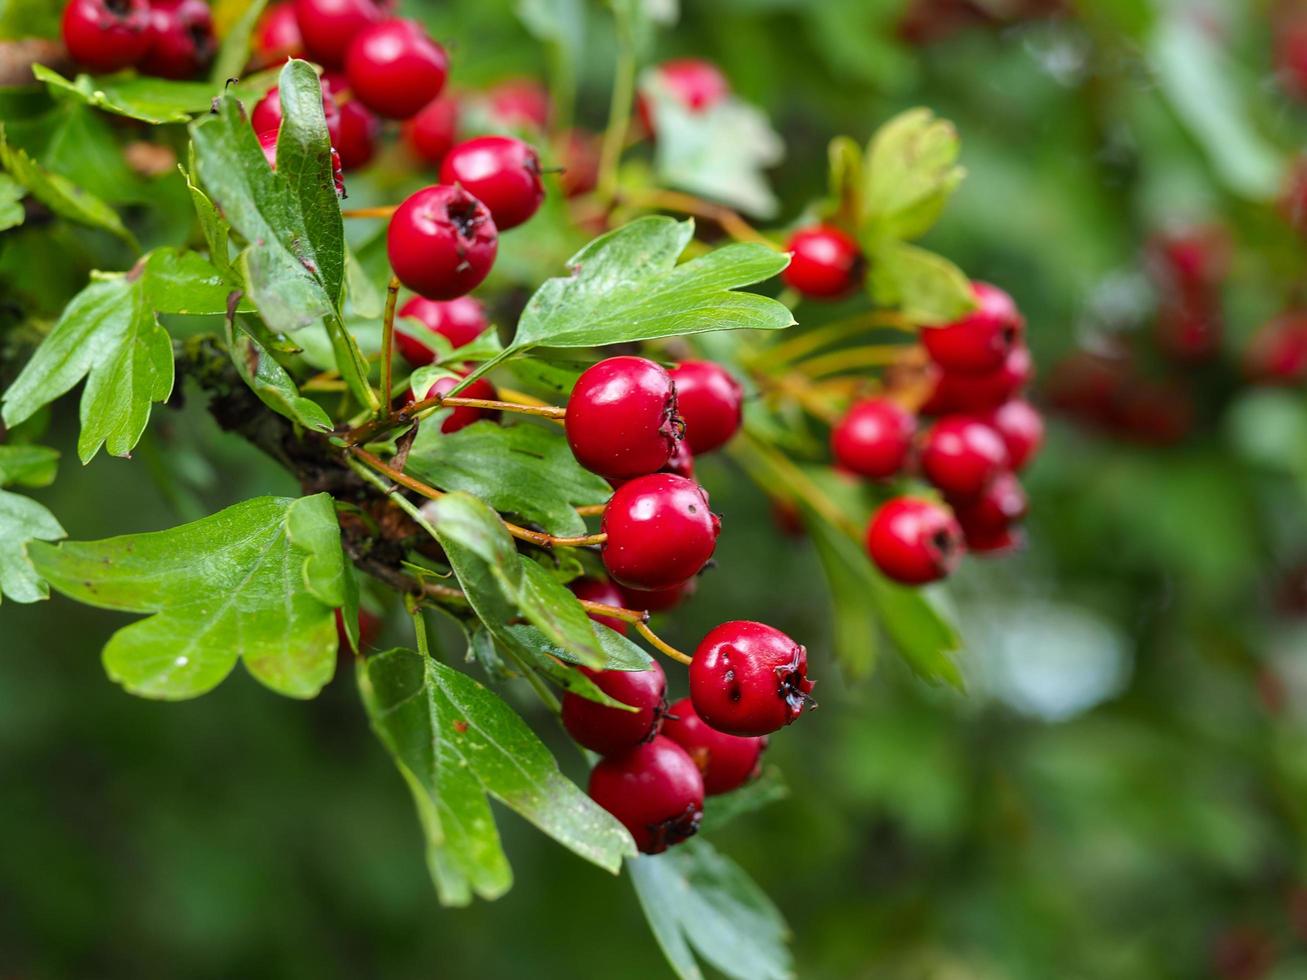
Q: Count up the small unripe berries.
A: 0